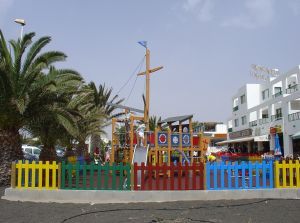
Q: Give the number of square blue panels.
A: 3